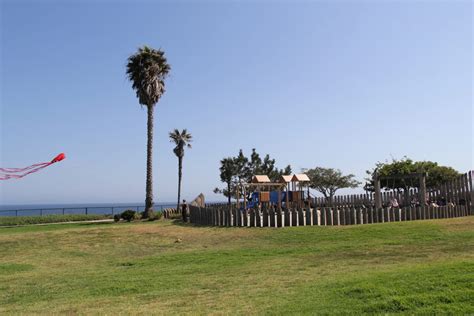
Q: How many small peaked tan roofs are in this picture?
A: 3